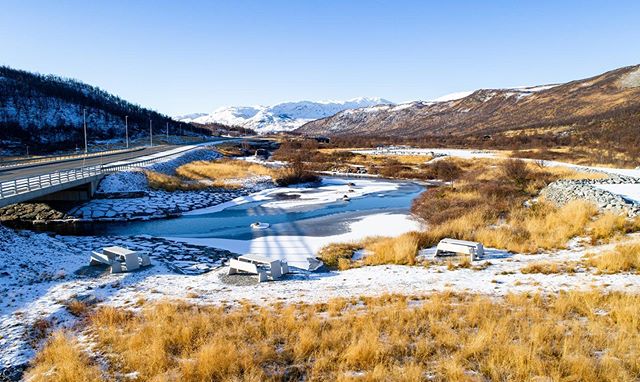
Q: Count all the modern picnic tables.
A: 3